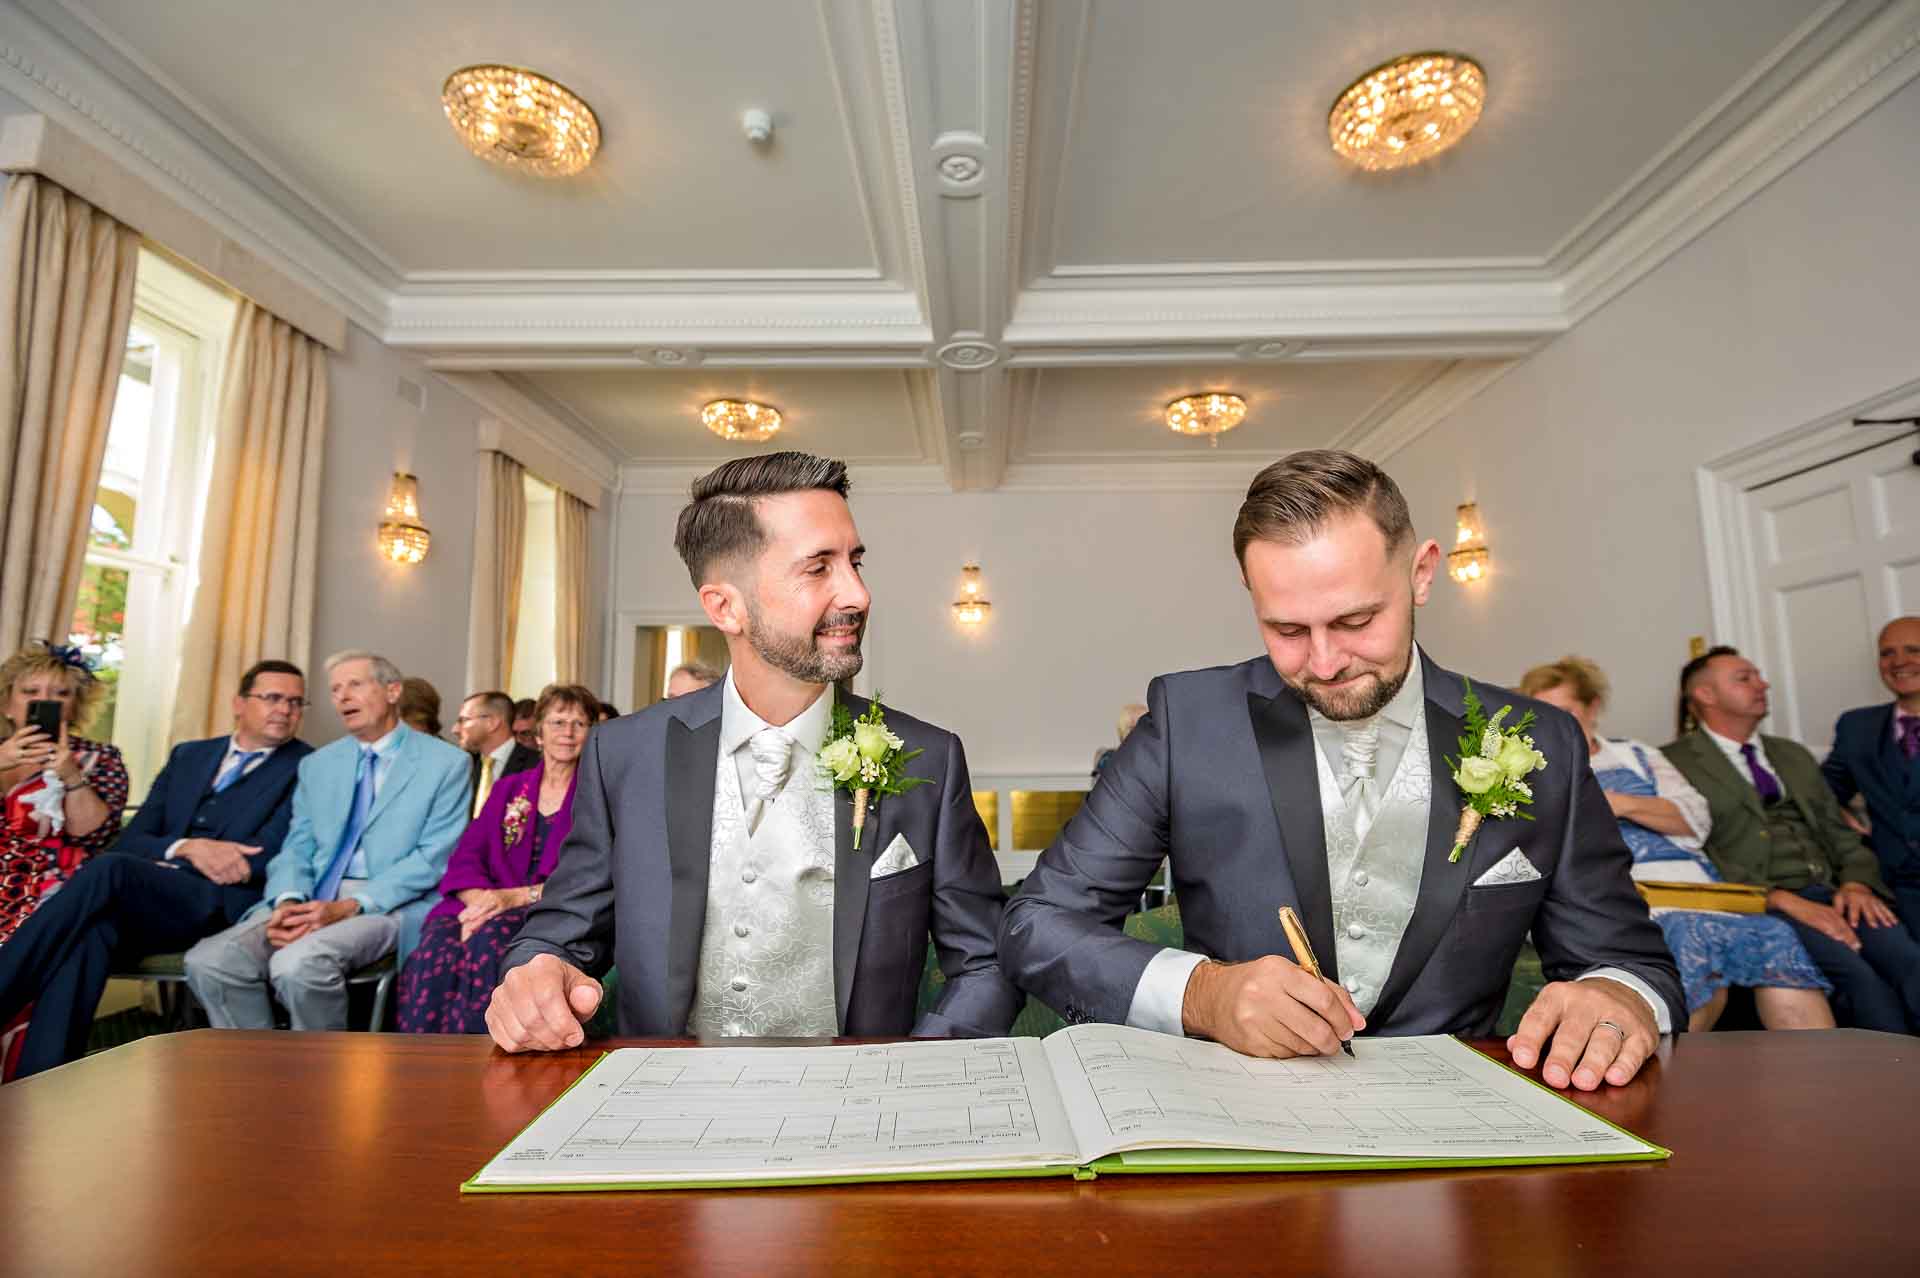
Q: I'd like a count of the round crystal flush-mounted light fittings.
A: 4